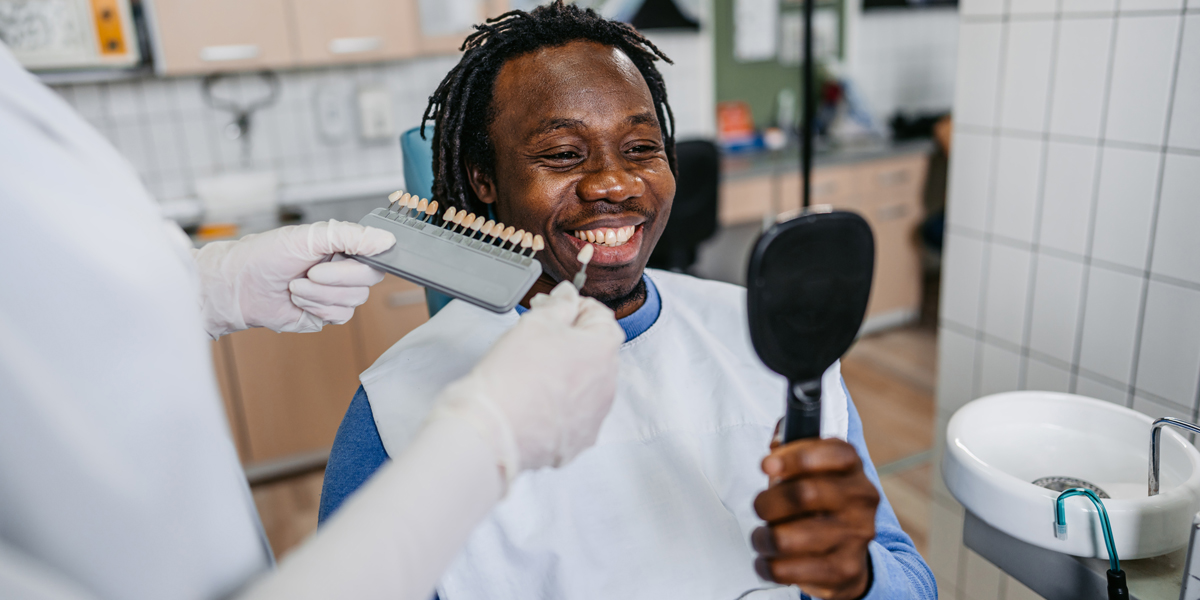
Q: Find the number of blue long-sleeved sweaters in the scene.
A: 1